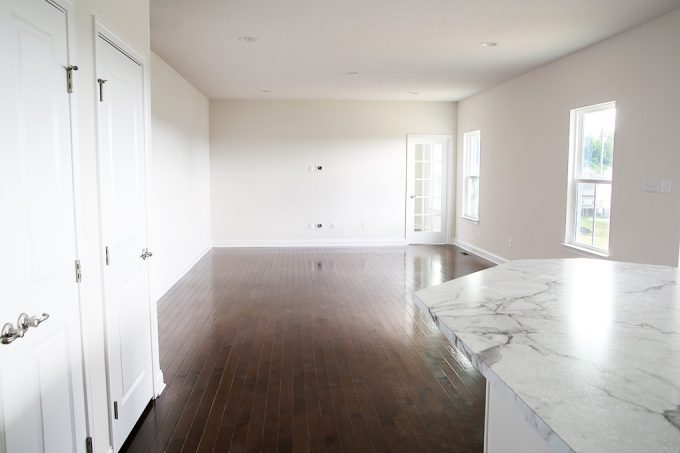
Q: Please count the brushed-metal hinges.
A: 6